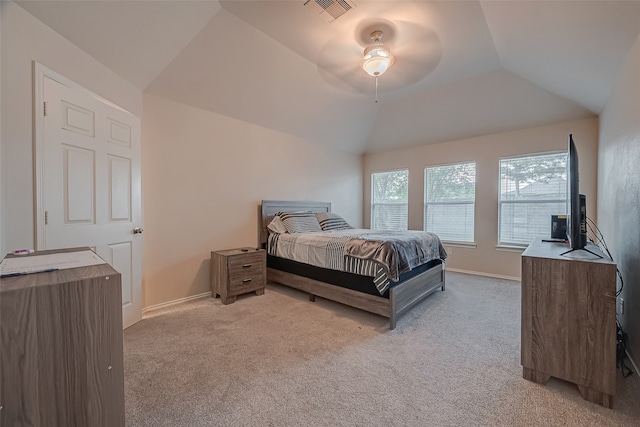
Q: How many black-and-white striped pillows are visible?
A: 2